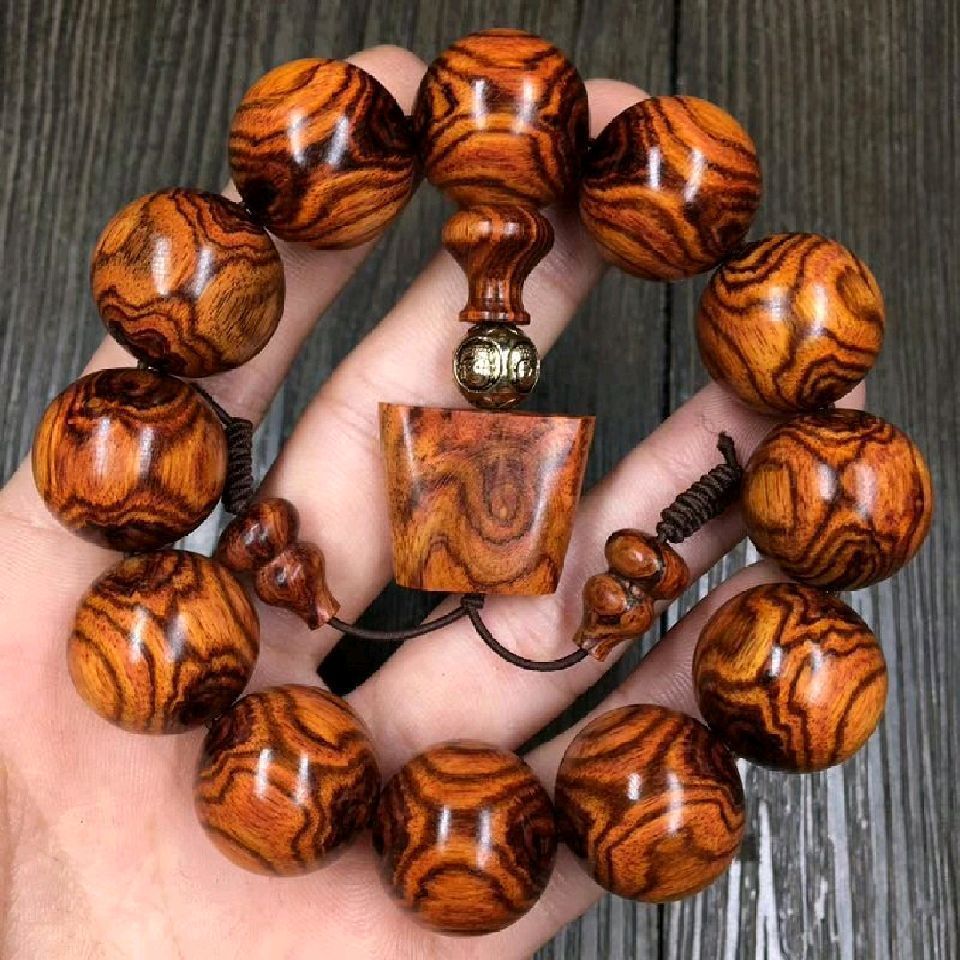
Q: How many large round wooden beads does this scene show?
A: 12